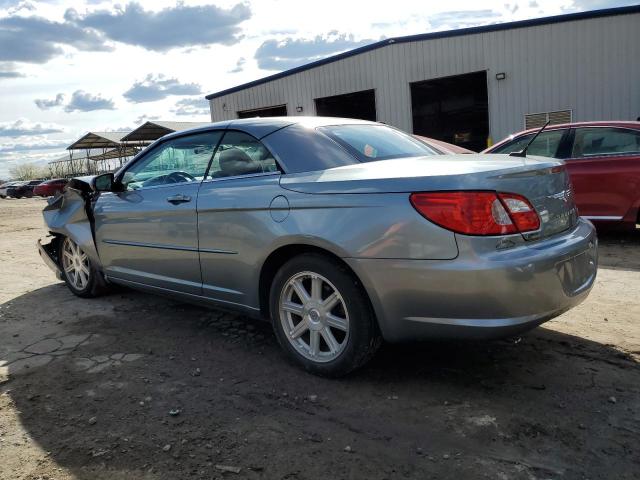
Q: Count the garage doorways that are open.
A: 3